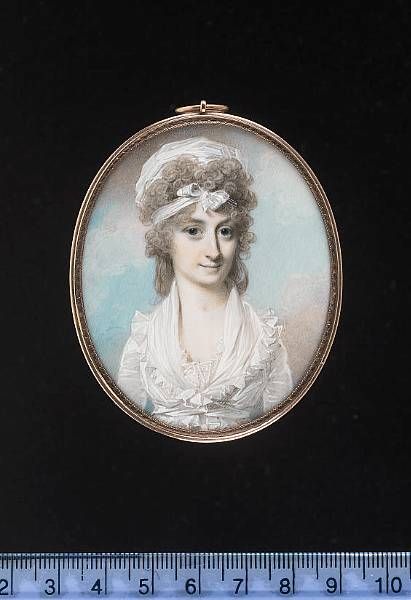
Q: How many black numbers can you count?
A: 9